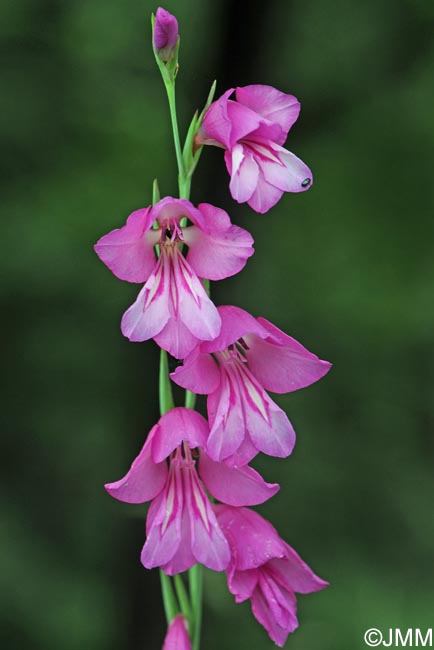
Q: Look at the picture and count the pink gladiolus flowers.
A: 5